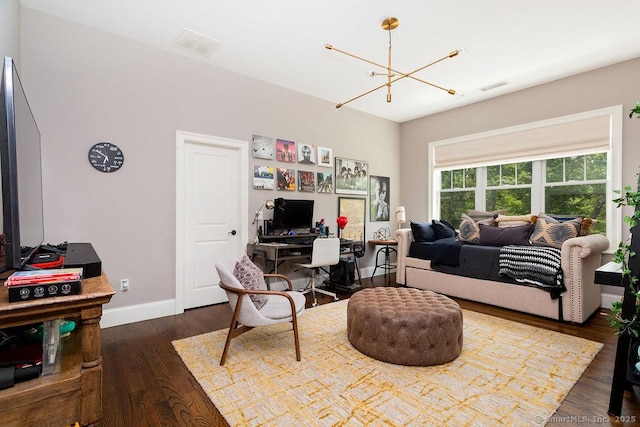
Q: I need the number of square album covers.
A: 8